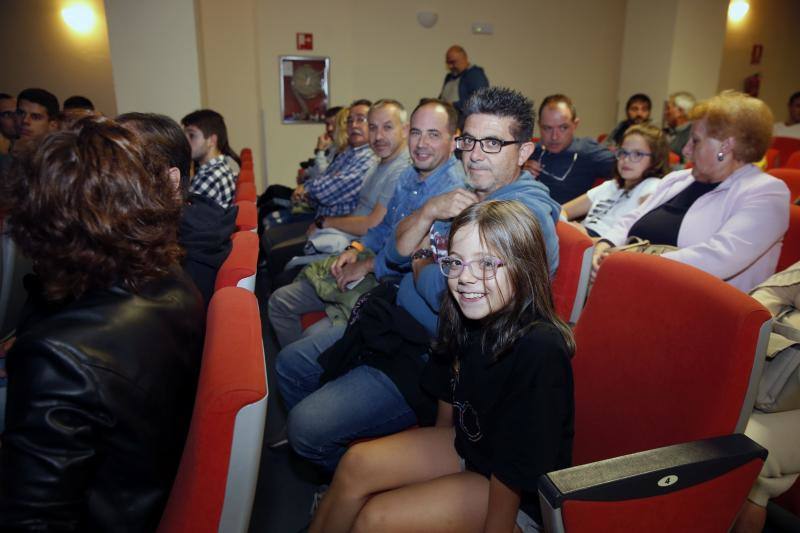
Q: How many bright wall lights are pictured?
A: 2